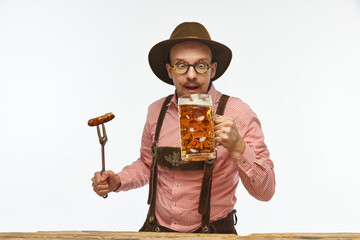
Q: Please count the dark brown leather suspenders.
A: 2